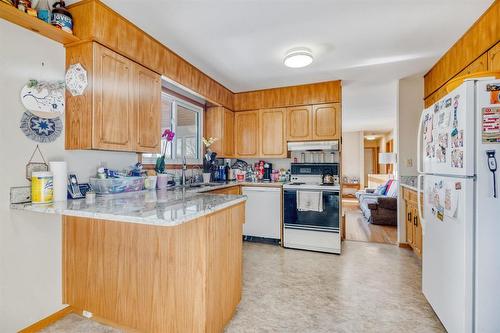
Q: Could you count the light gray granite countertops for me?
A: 2